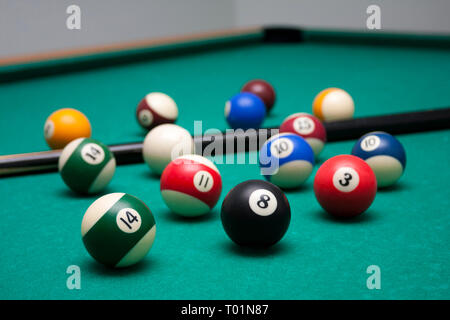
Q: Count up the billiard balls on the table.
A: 14